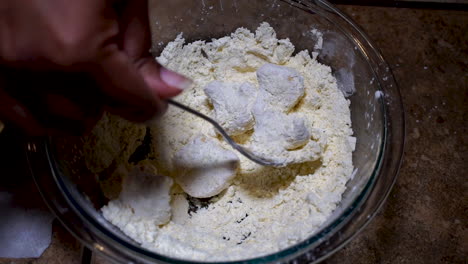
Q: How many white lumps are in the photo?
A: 5